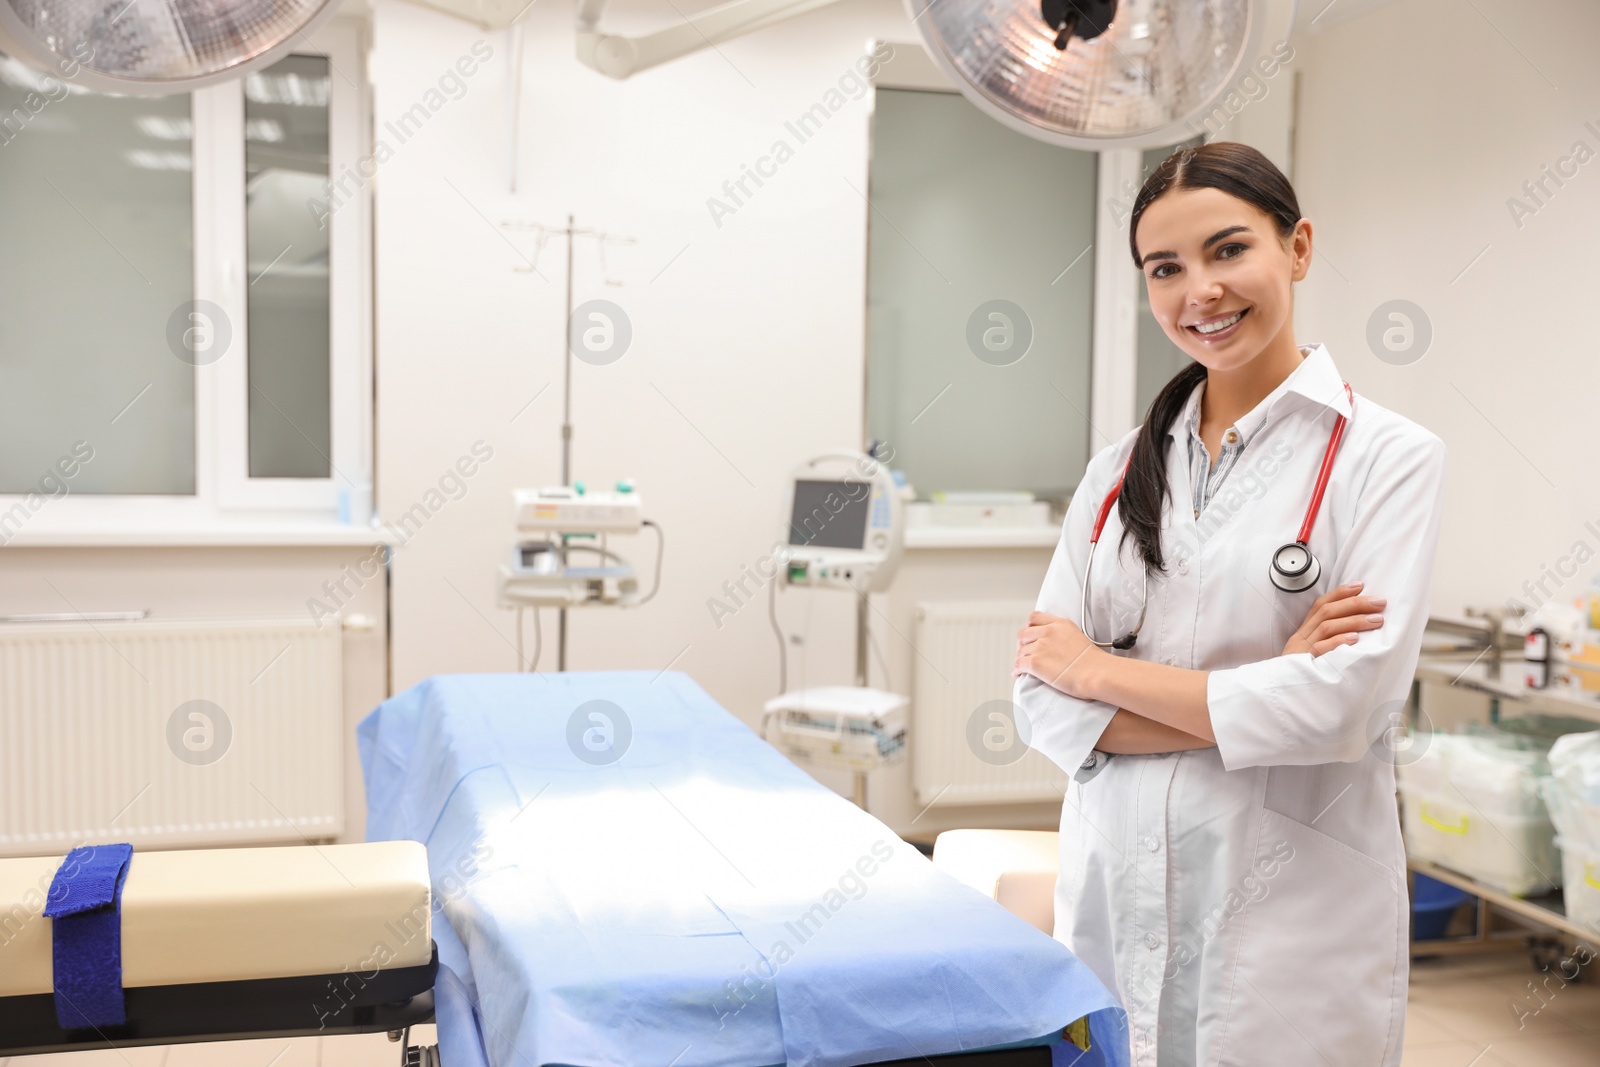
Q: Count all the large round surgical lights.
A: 2